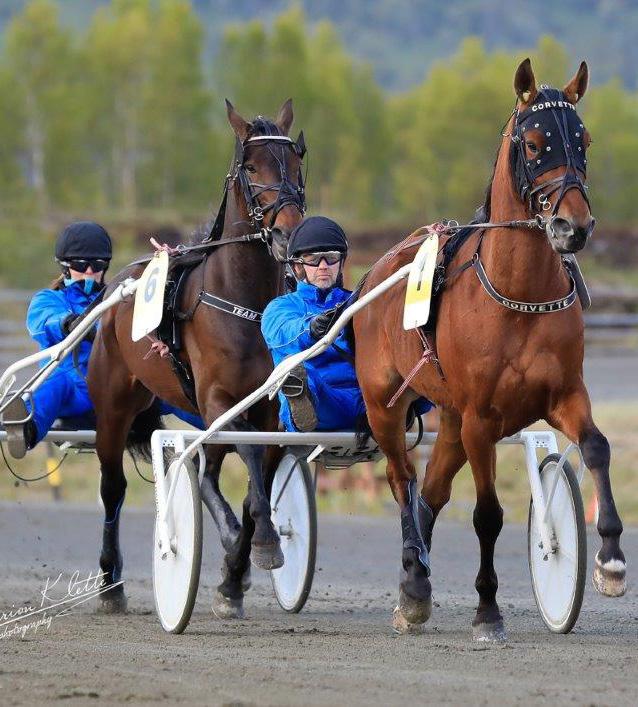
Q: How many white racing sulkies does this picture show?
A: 2